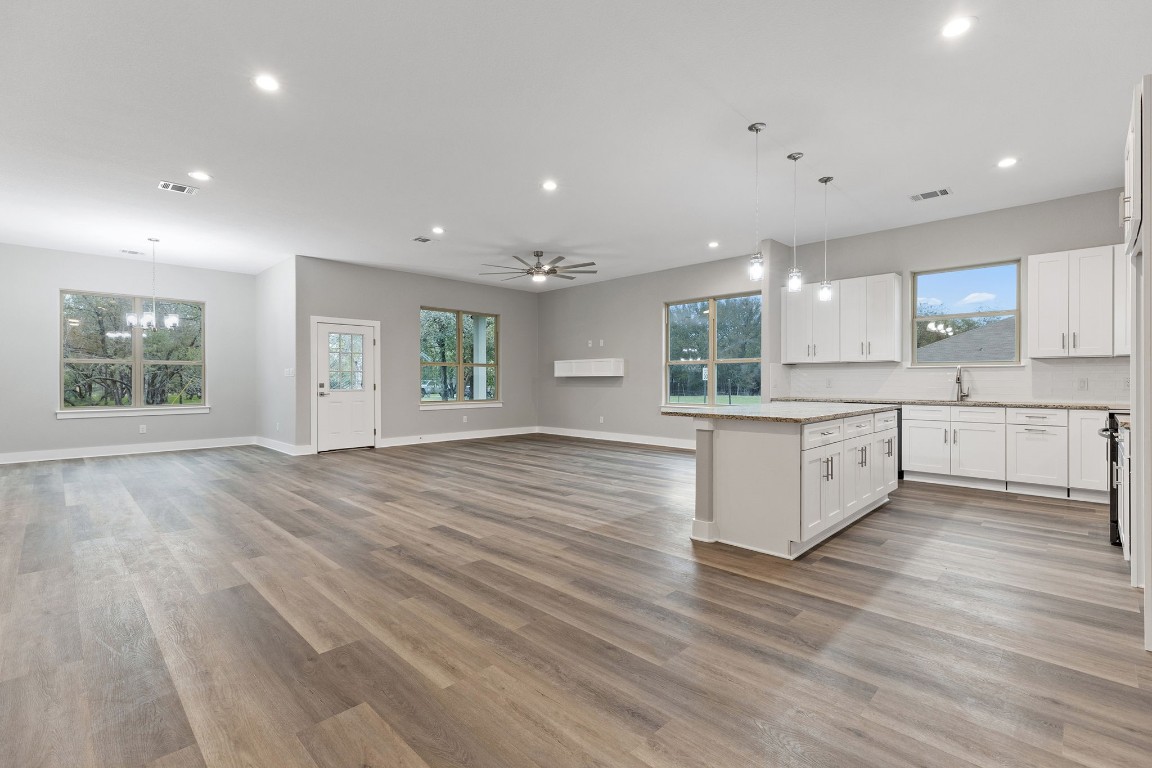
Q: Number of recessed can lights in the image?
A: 7